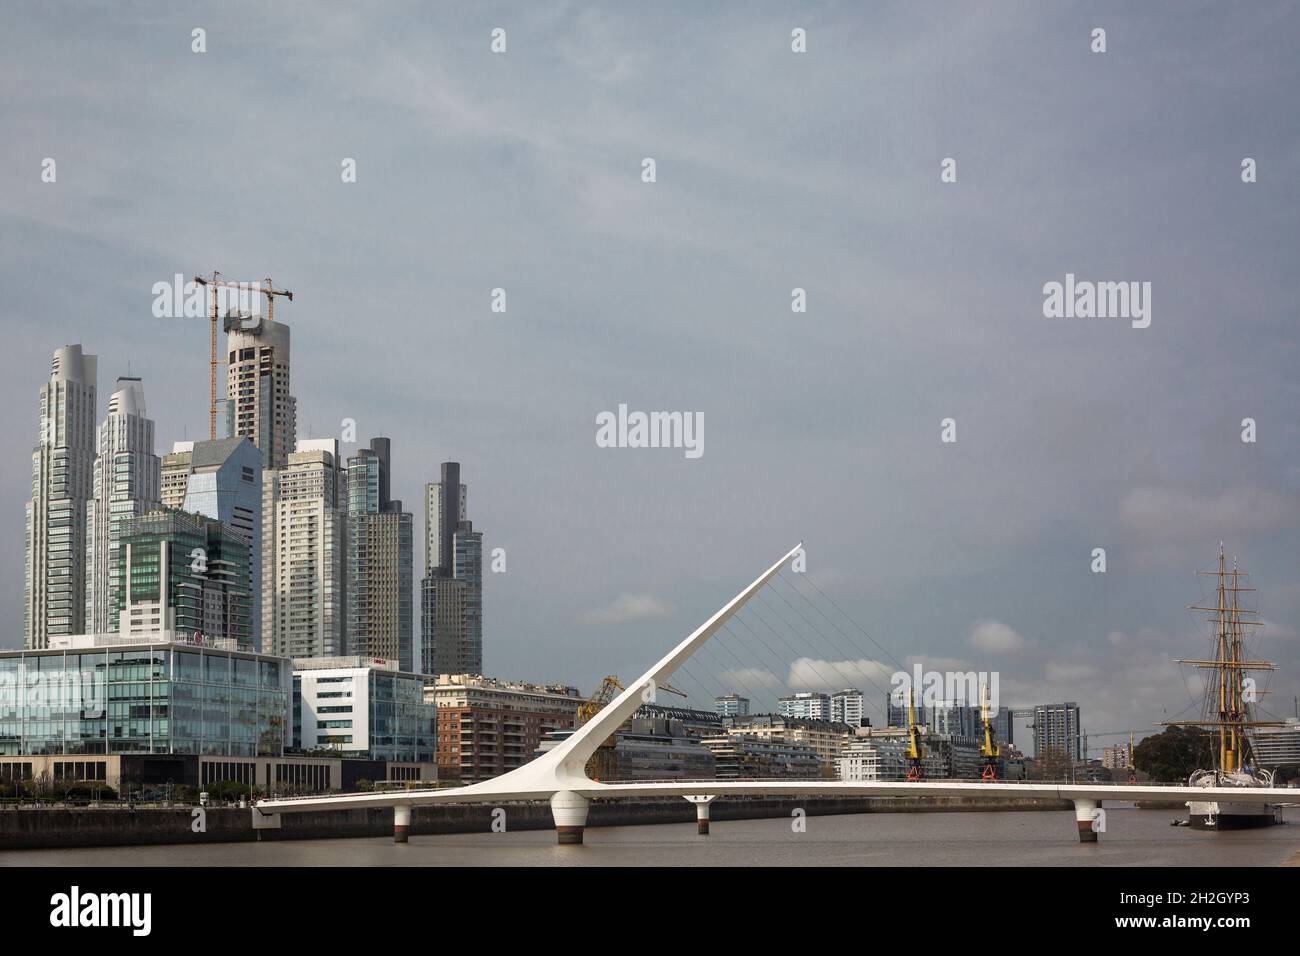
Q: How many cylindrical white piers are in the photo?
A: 4